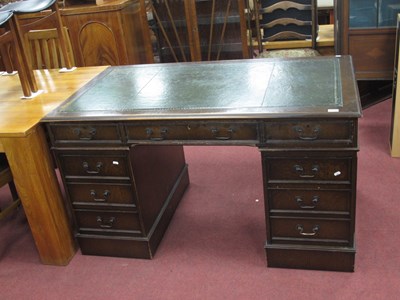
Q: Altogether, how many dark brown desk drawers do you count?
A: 9